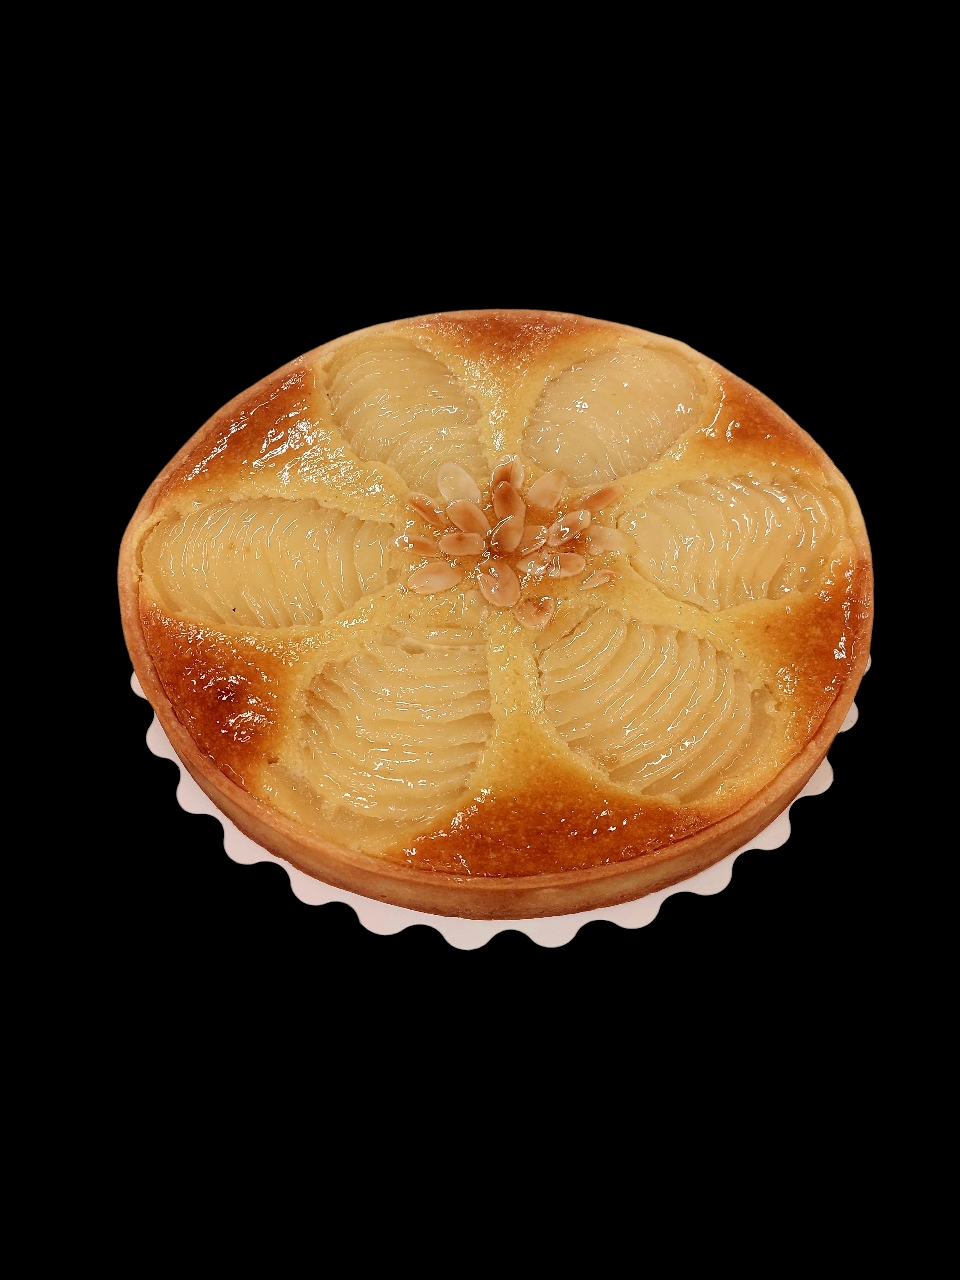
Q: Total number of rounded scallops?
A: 14